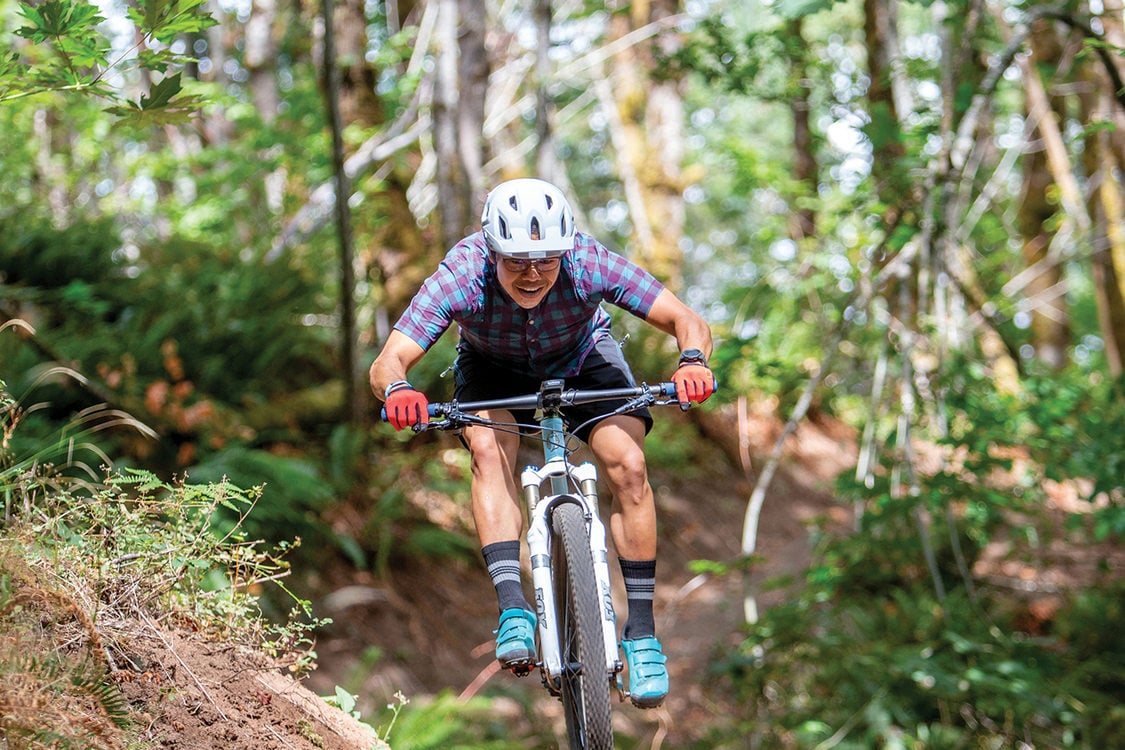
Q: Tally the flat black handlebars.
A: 1